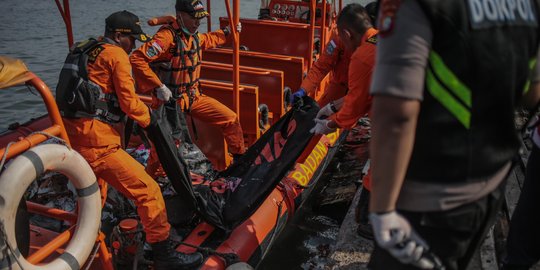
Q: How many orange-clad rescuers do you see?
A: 4